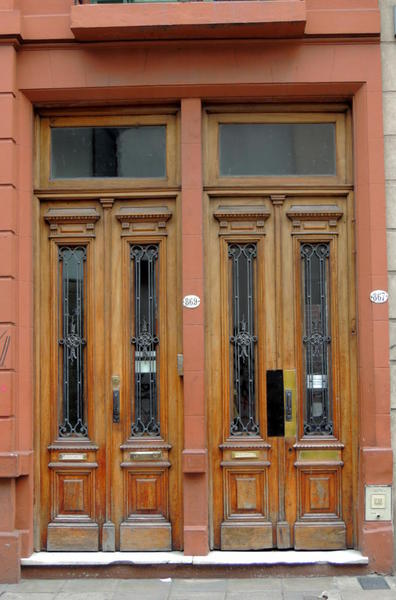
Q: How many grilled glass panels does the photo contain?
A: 4